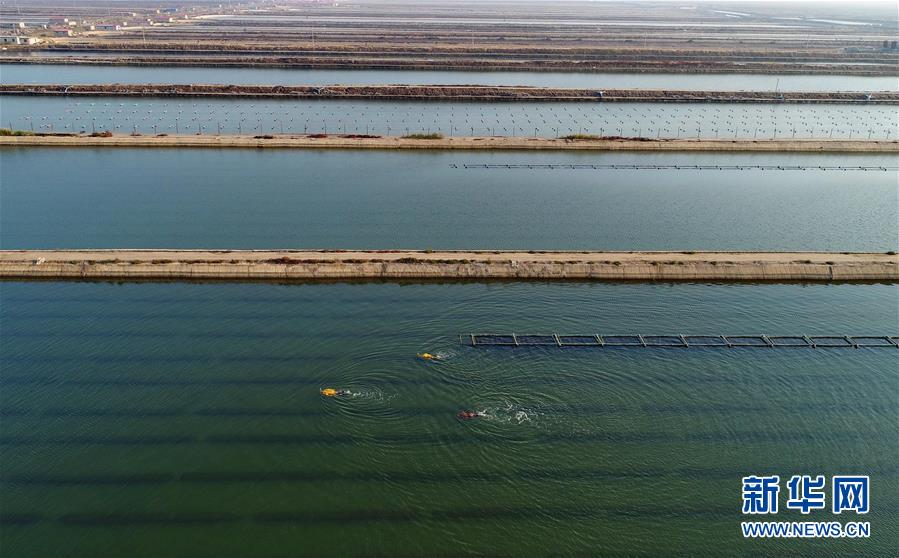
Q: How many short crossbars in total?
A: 11